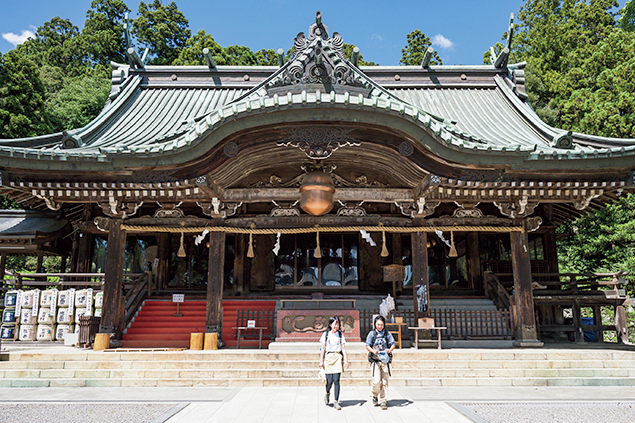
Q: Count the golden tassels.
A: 5